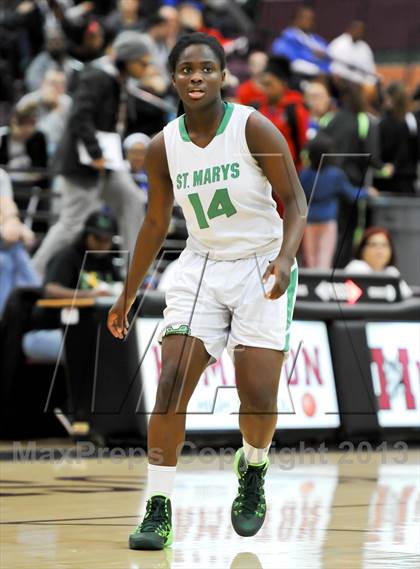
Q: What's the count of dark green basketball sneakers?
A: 2